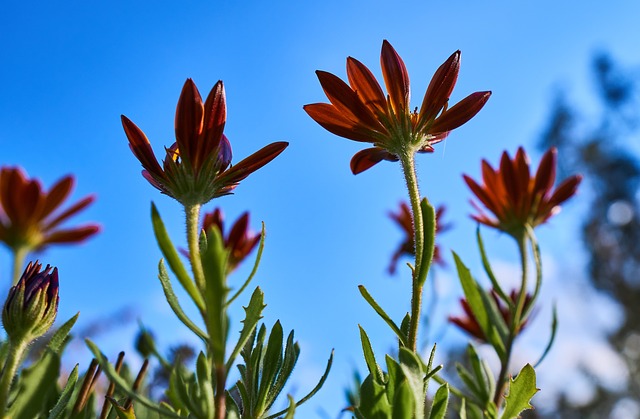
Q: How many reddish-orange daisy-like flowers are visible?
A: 7